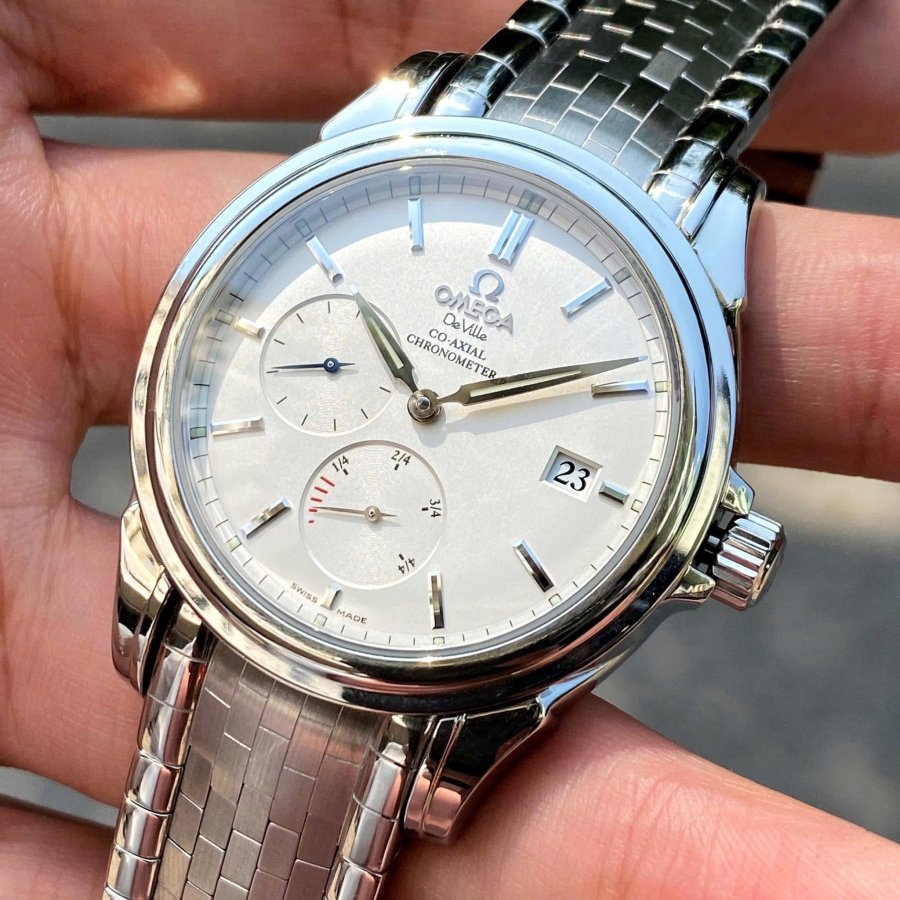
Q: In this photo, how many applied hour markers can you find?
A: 12